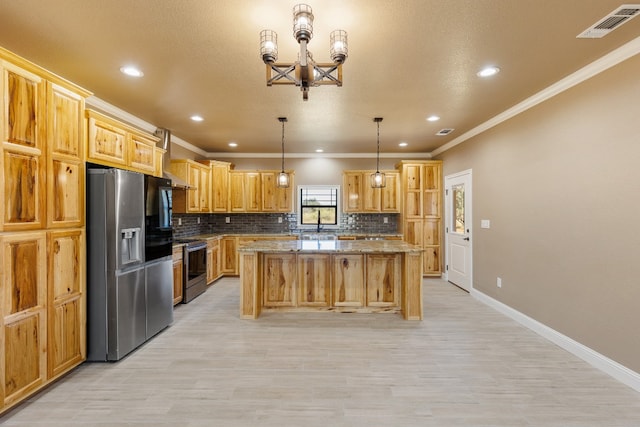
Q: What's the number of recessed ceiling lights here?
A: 7